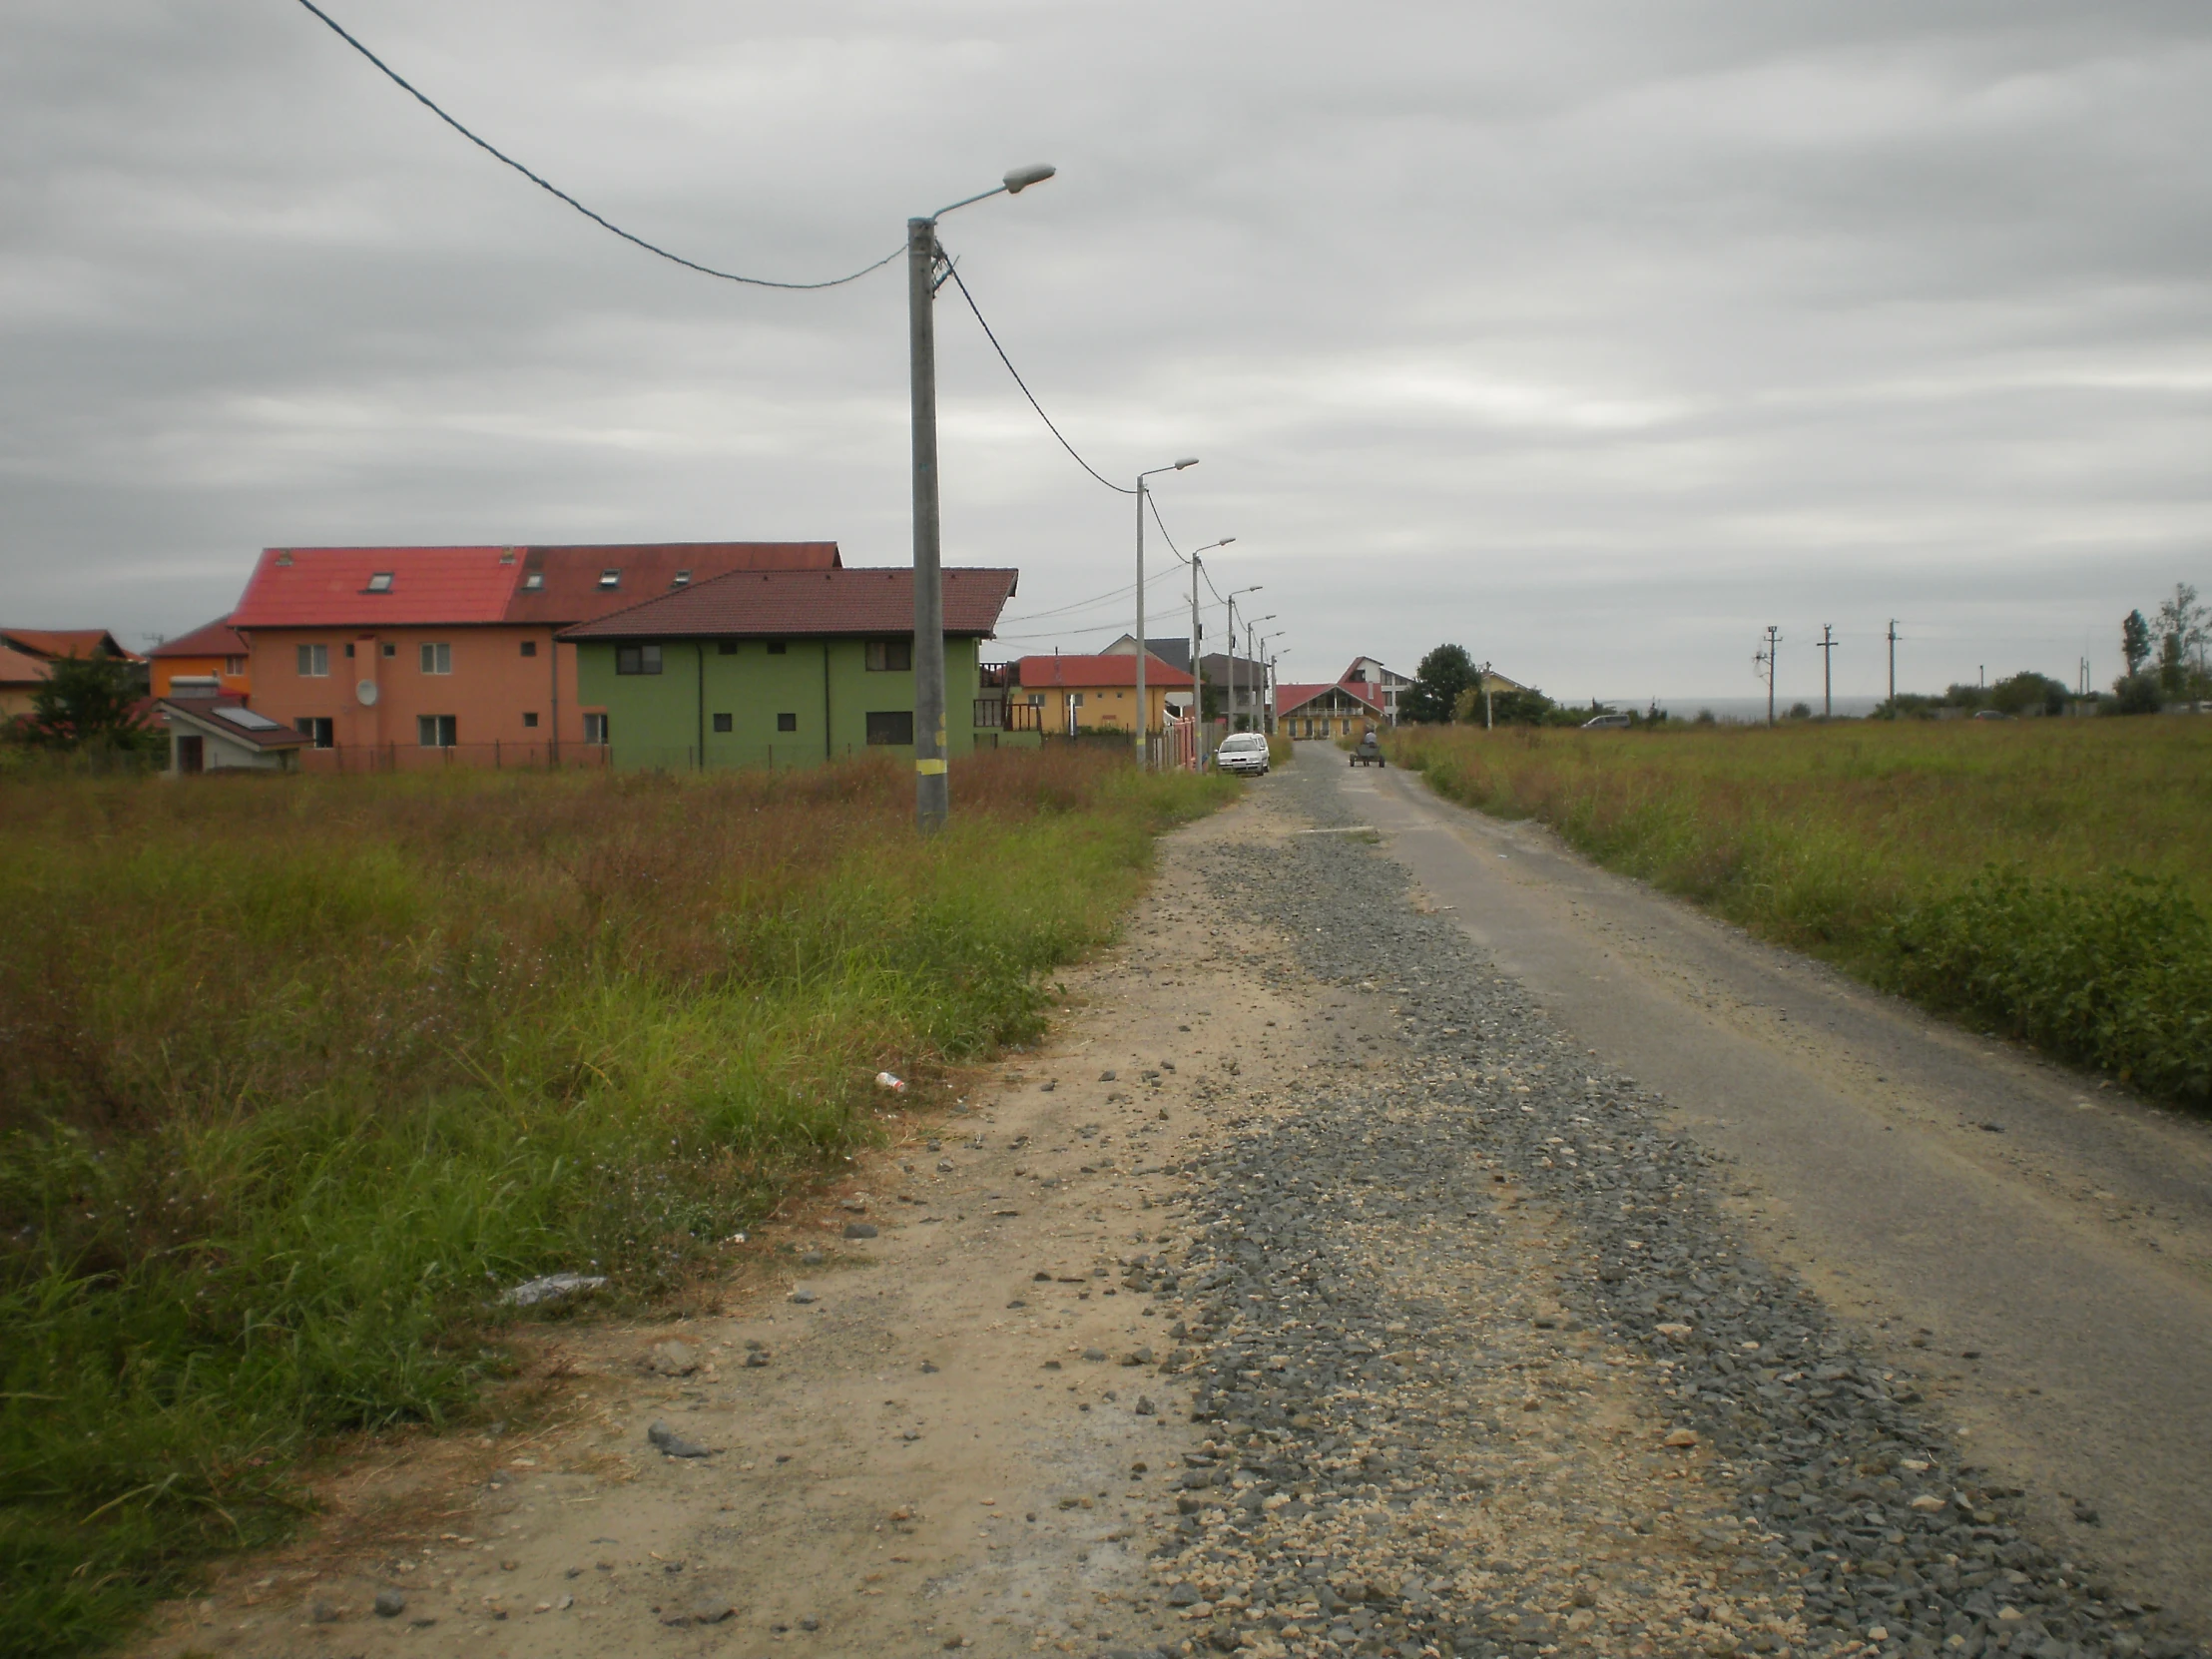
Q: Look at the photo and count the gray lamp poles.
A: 7